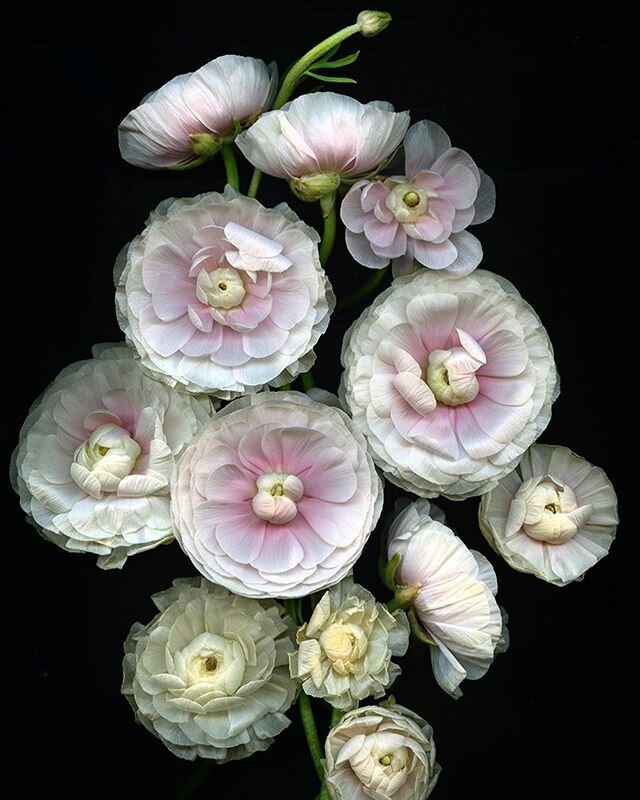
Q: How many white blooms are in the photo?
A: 12